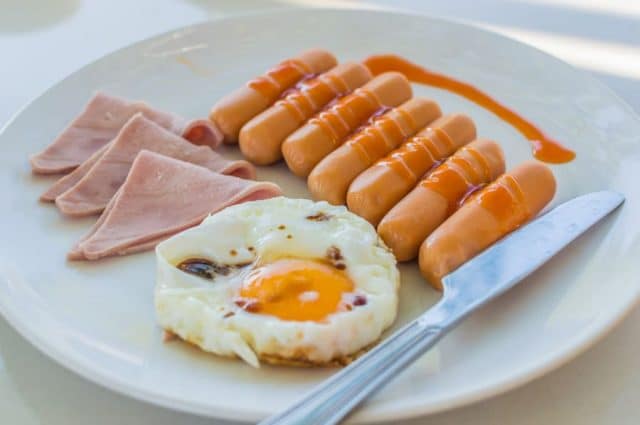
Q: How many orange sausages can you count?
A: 7